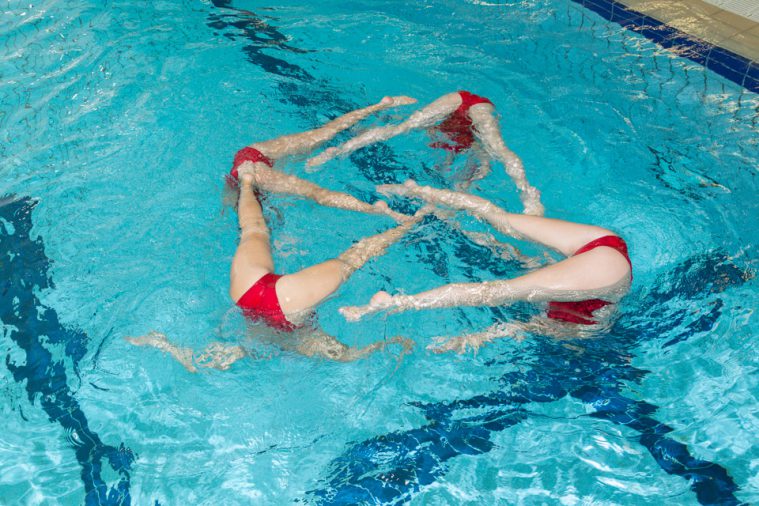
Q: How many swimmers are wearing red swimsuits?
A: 4